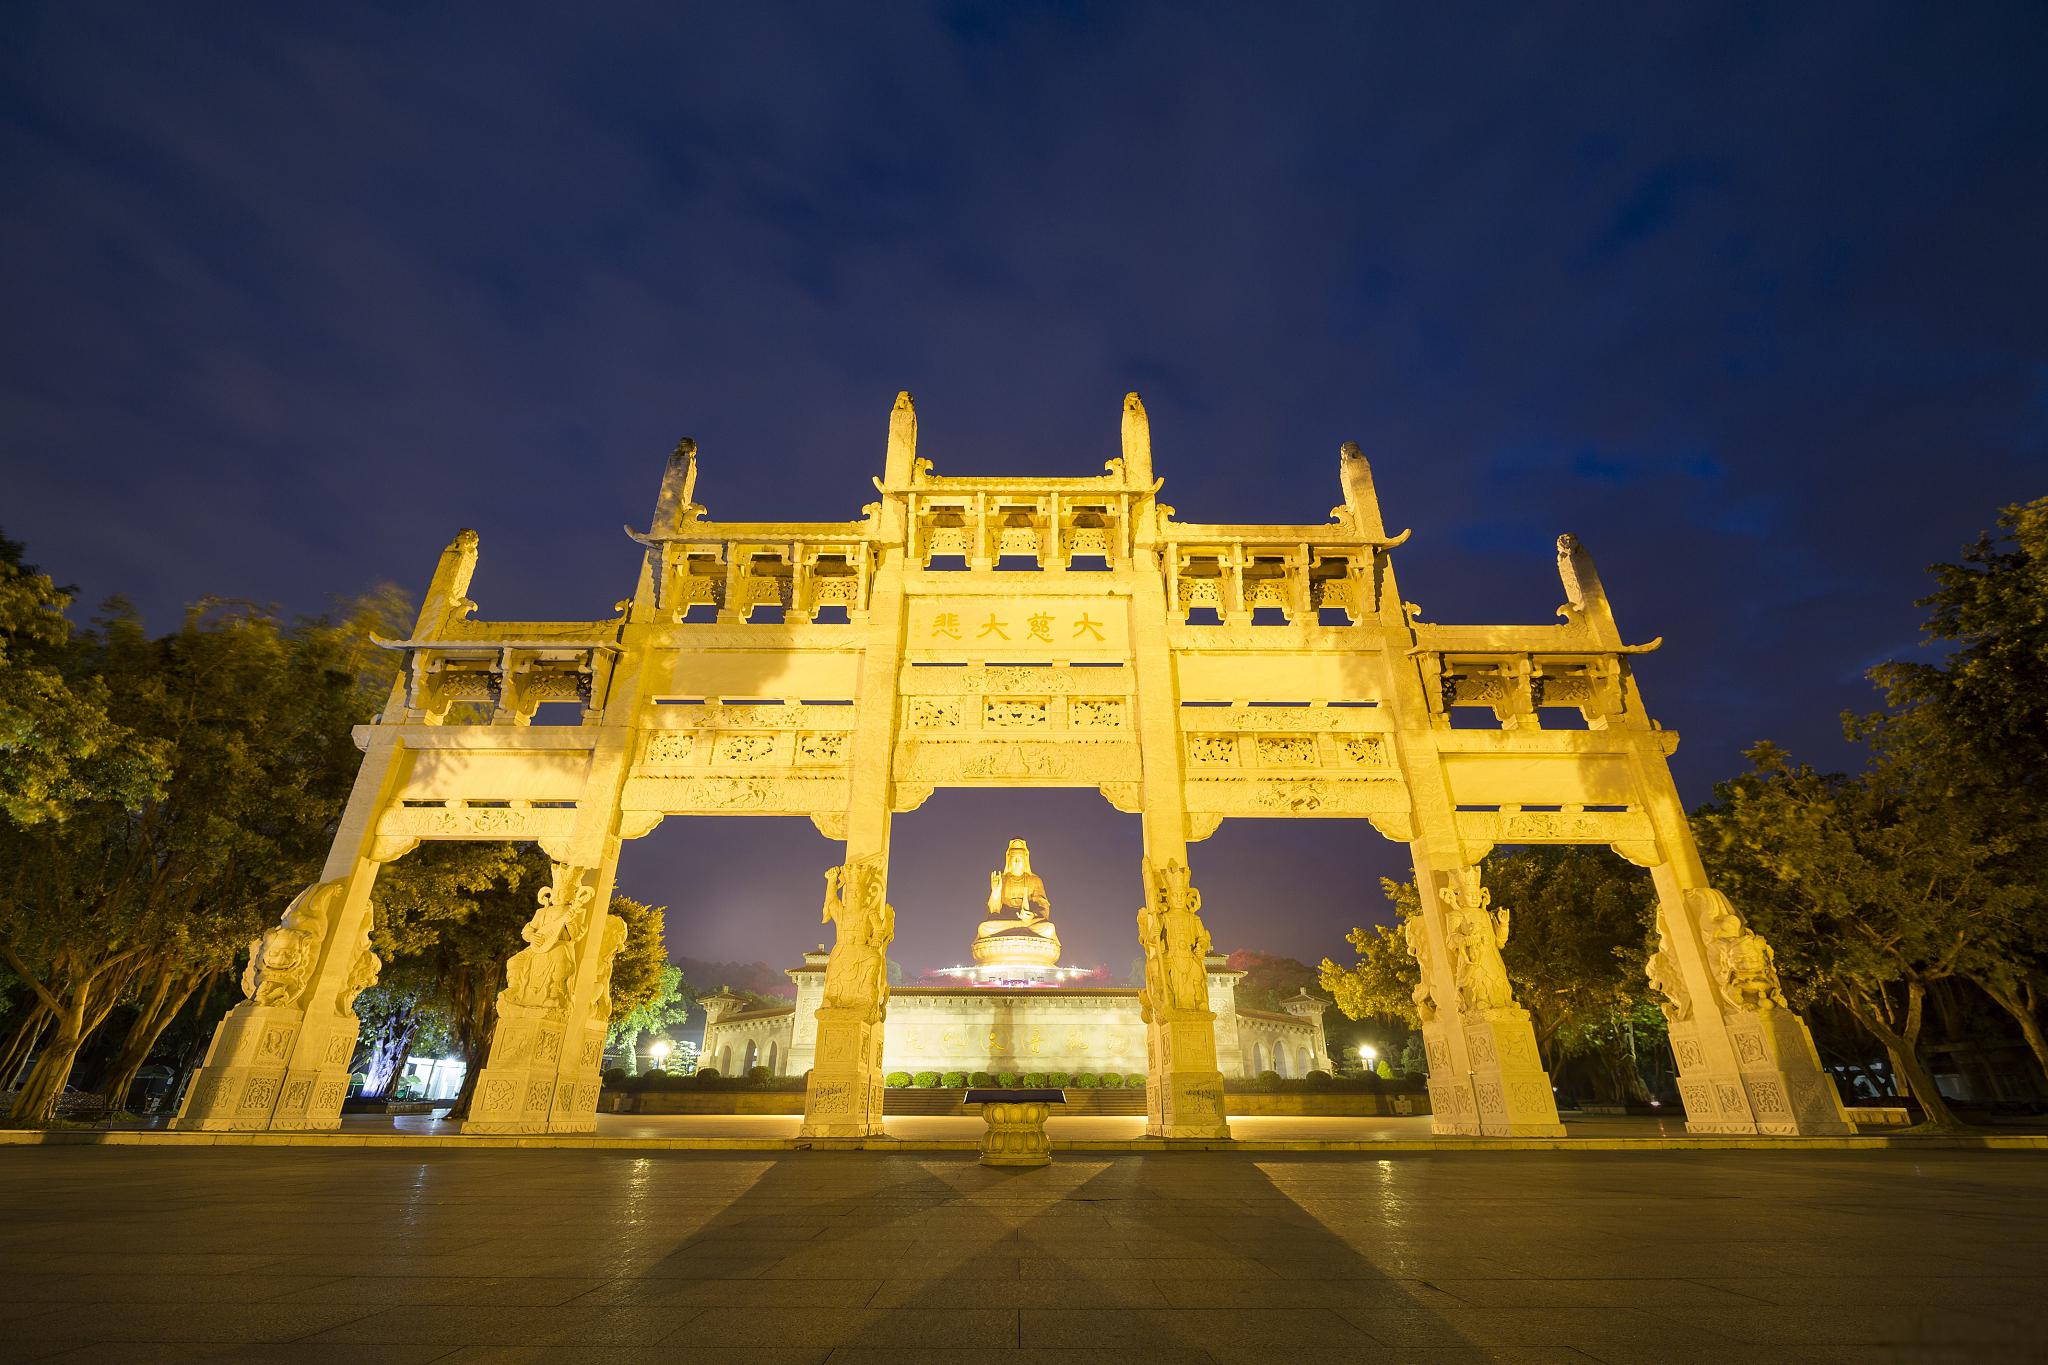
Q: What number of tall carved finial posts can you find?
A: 6